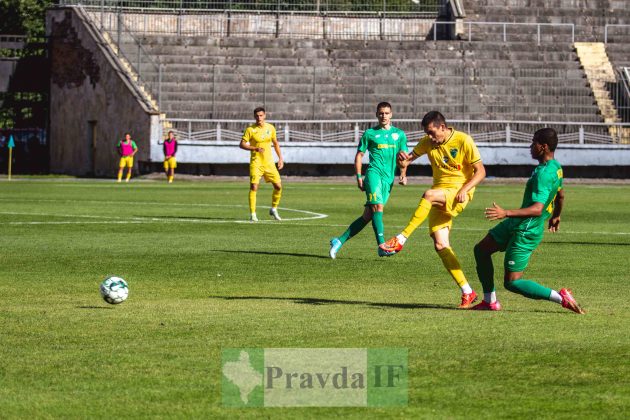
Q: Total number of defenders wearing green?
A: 2